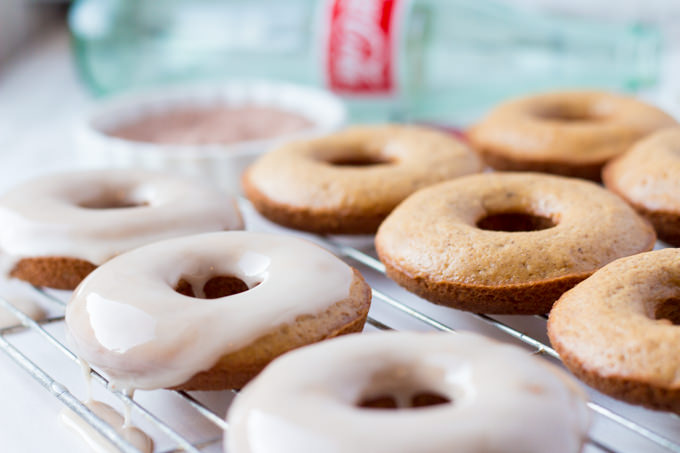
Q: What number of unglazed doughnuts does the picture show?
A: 5